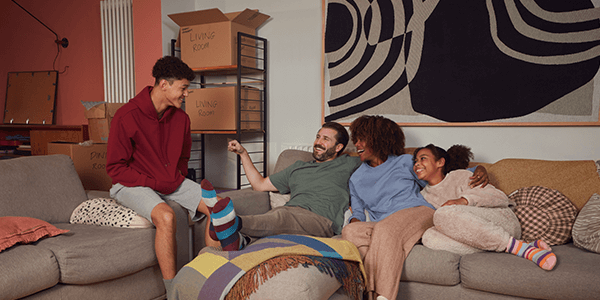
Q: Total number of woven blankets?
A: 1